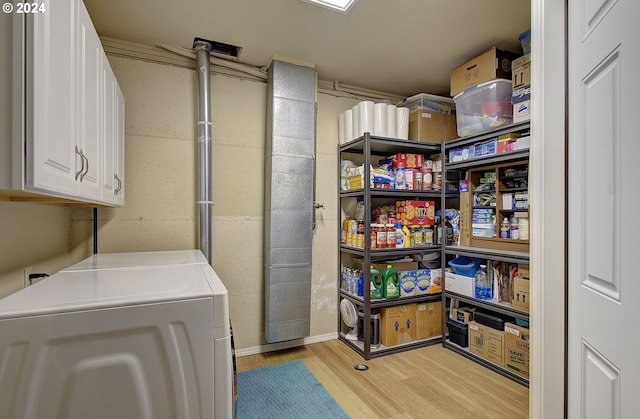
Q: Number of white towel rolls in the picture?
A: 7